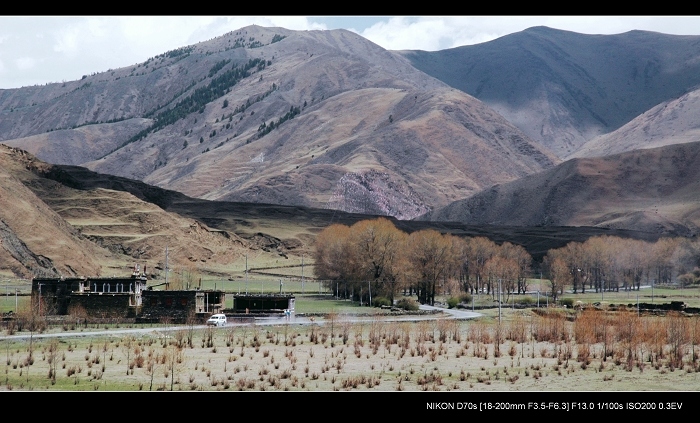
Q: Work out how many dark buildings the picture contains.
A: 3